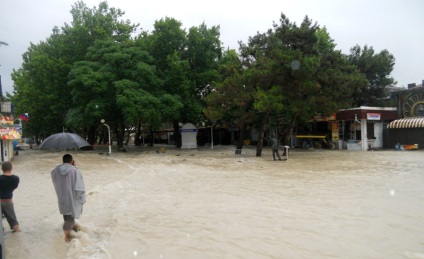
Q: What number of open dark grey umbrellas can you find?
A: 1